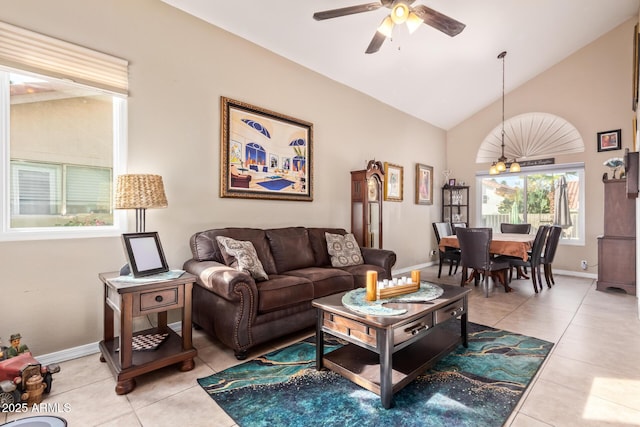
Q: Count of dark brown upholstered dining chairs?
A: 6